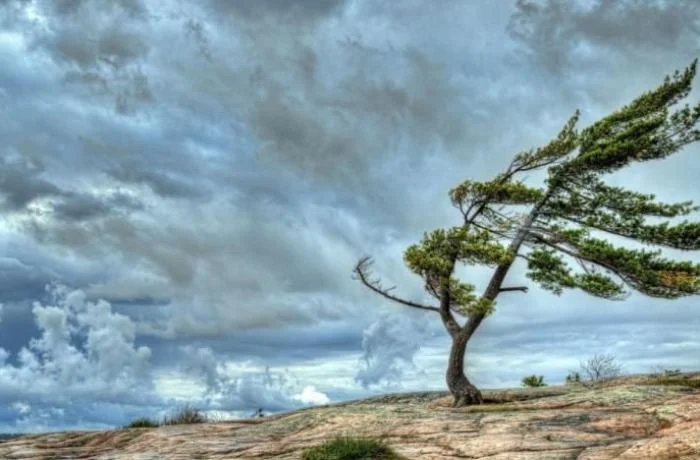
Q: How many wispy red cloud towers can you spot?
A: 0